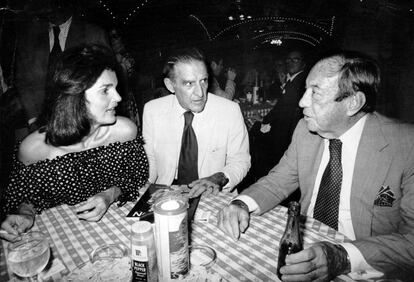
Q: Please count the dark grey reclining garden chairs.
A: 0